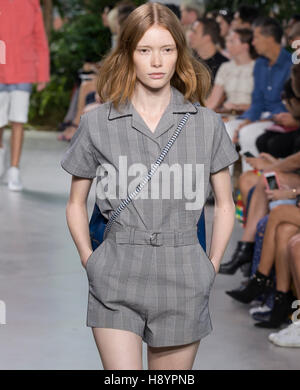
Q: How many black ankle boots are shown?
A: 3